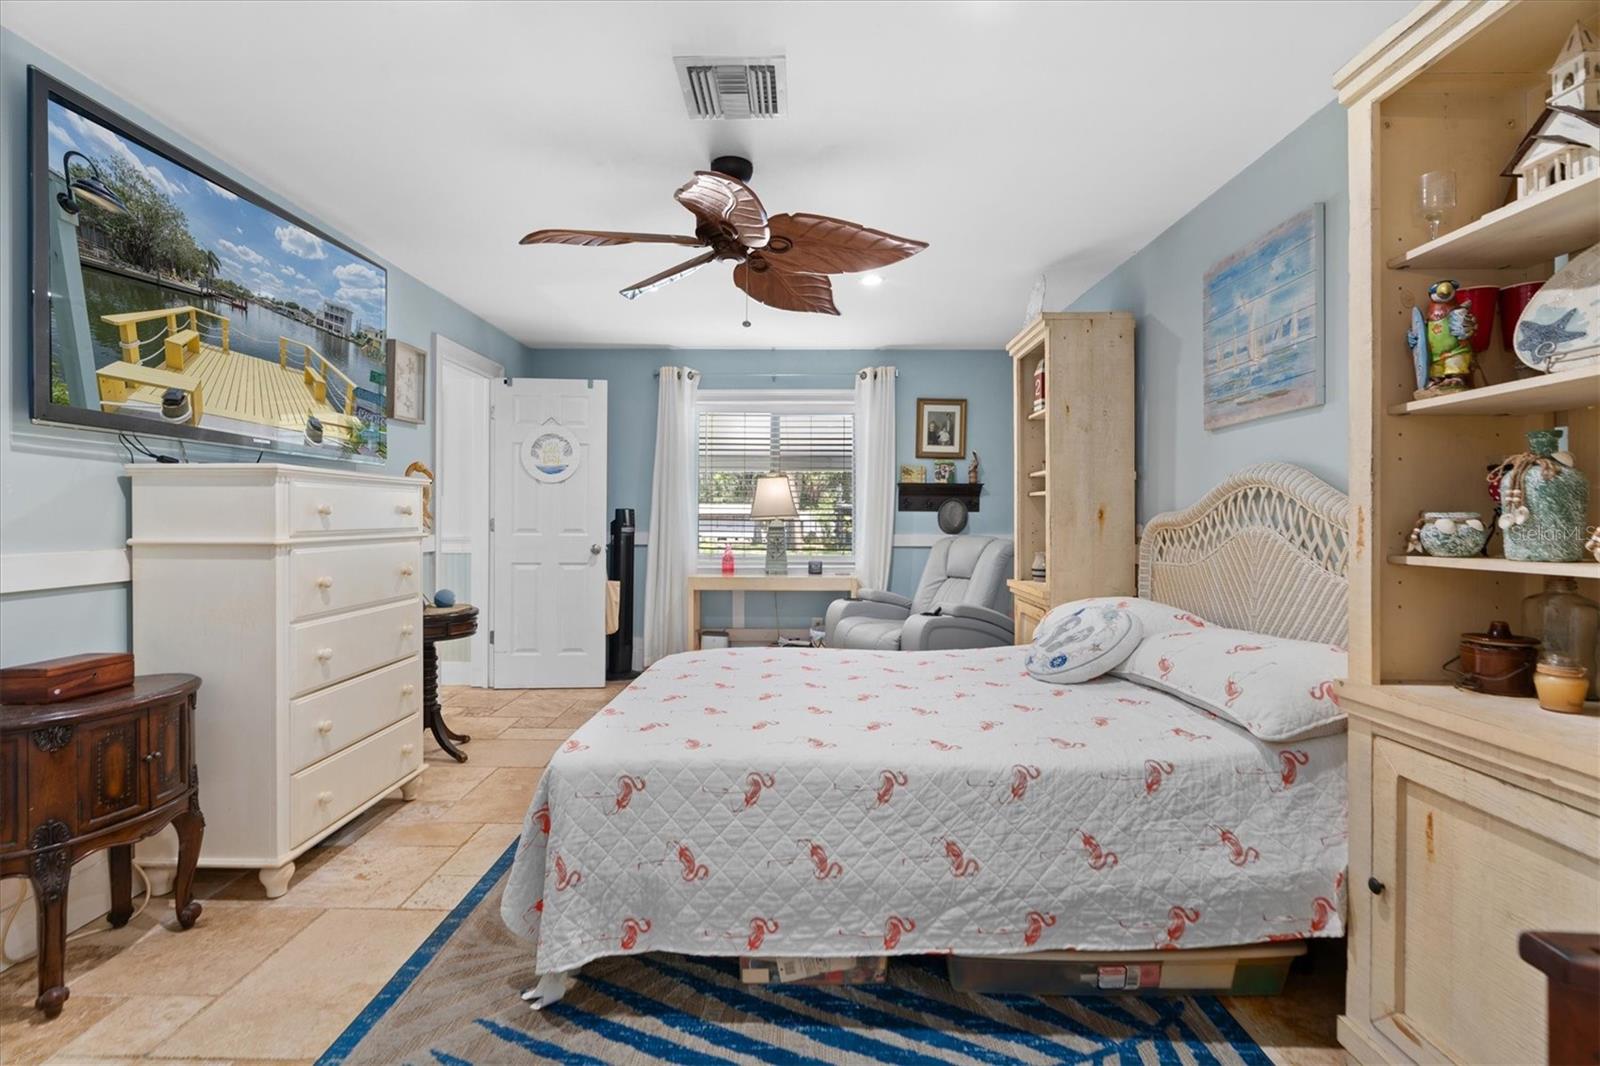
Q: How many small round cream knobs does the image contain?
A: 10